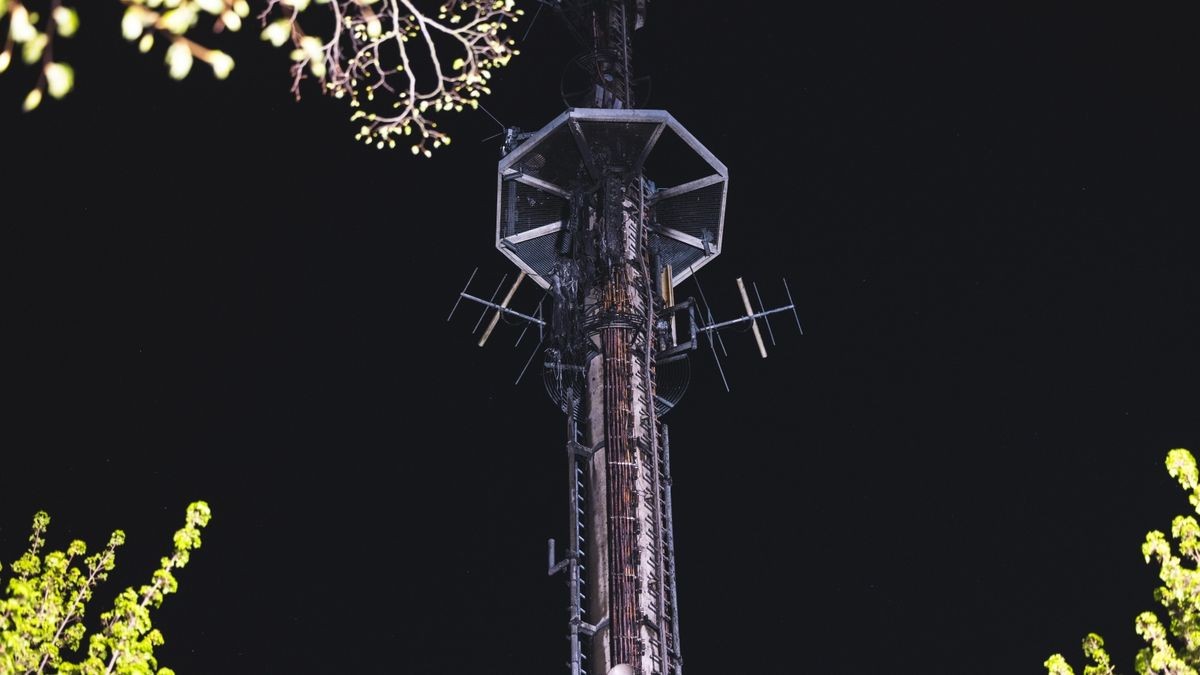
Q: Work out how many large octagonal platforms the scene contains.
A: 1